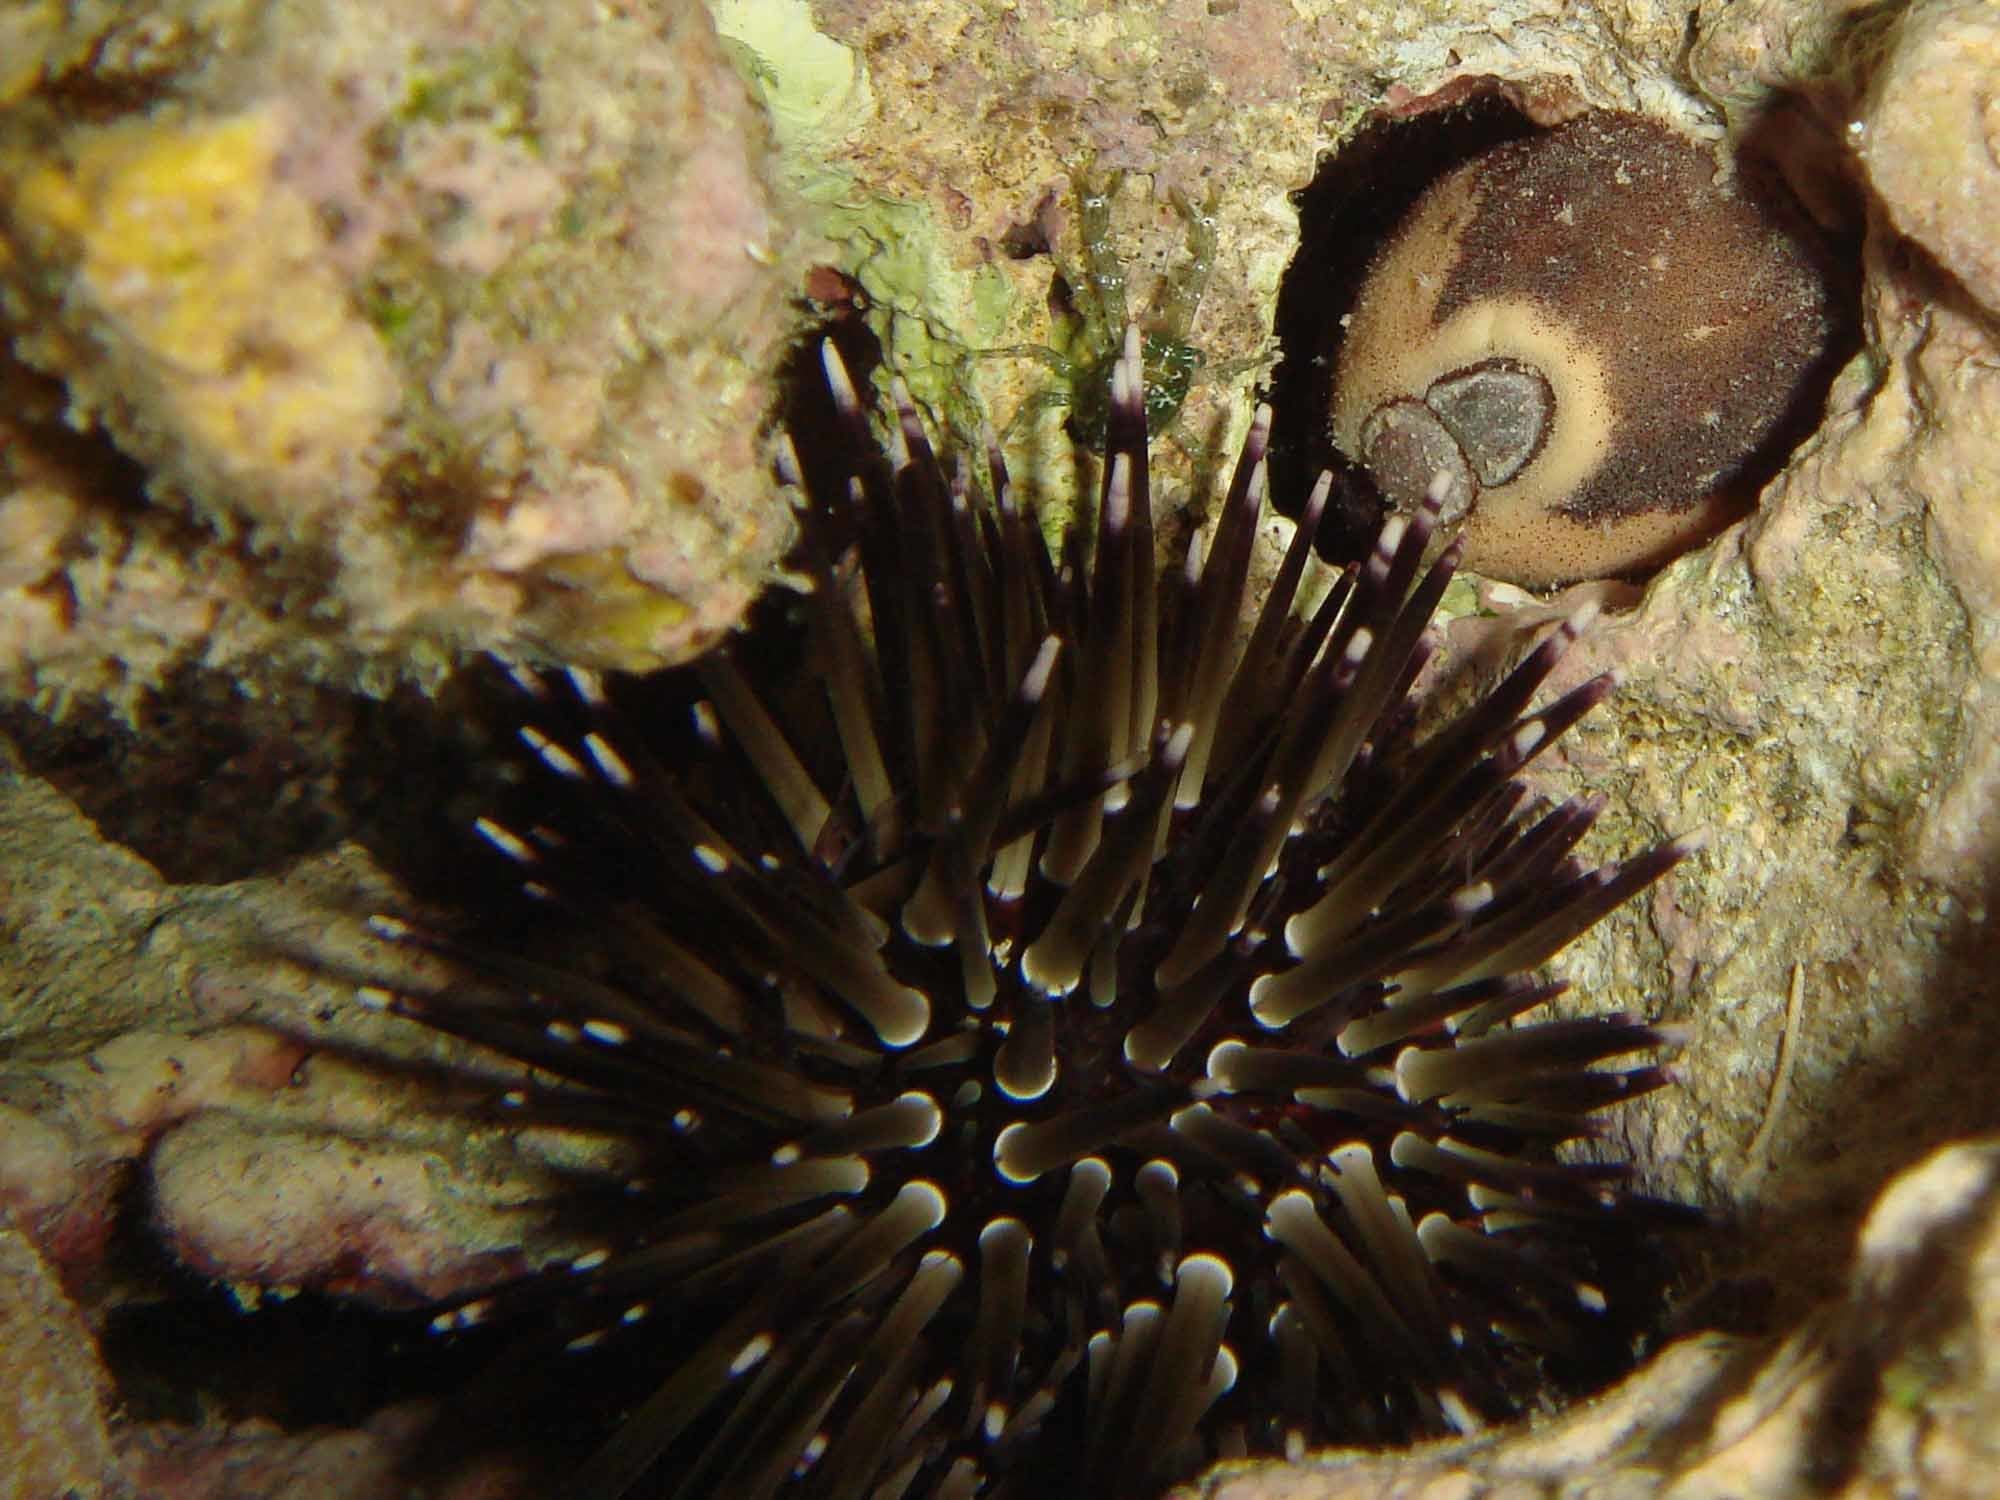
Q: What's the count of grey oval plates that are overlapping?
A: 2